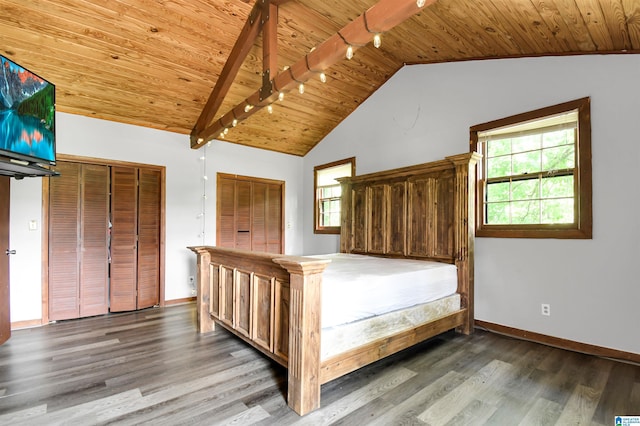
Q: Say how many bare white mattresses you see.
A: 1